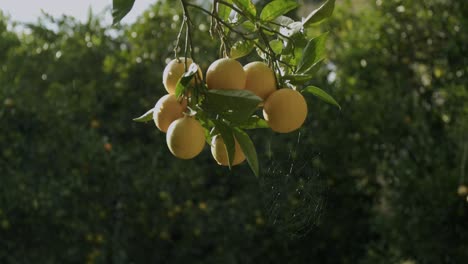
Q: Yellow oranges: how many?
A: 7